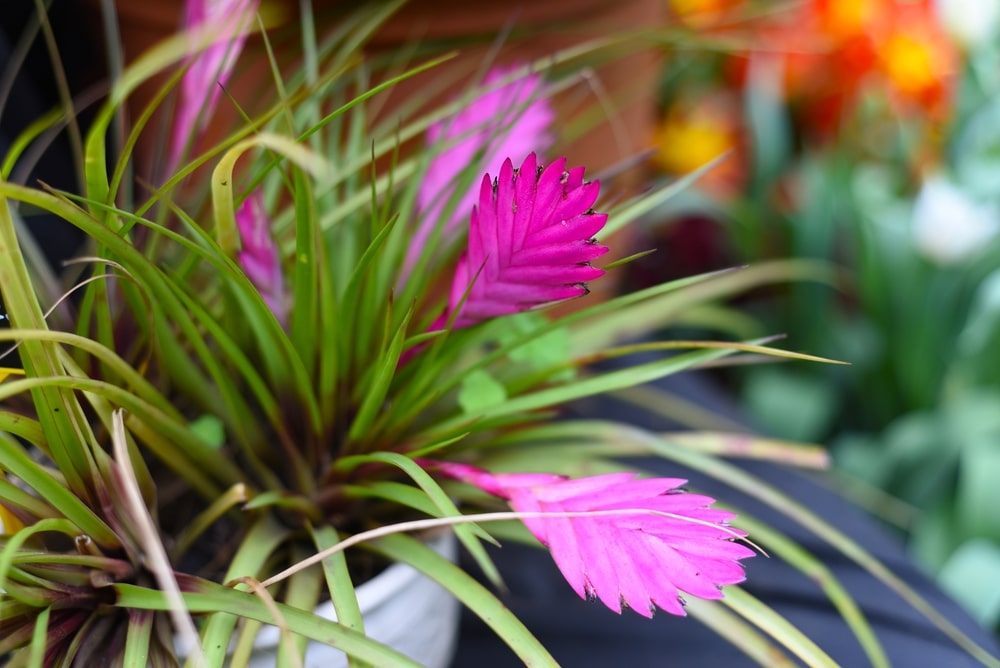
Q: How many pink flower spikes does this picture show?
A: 5